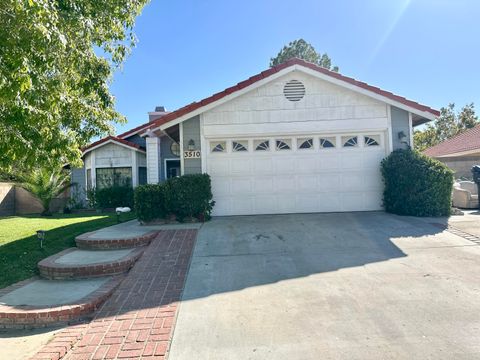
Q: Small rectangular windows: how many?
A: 8